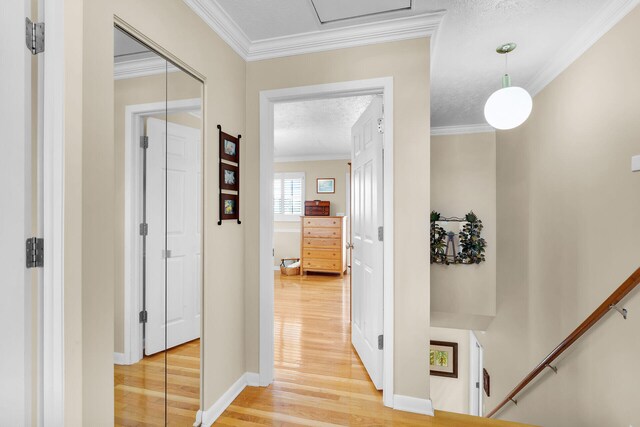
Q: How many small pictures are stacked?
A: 3